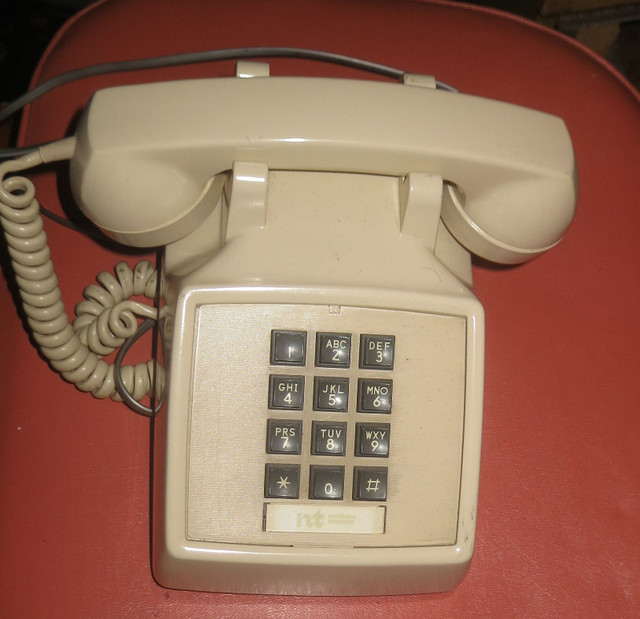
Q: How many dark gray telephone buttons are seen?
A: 12